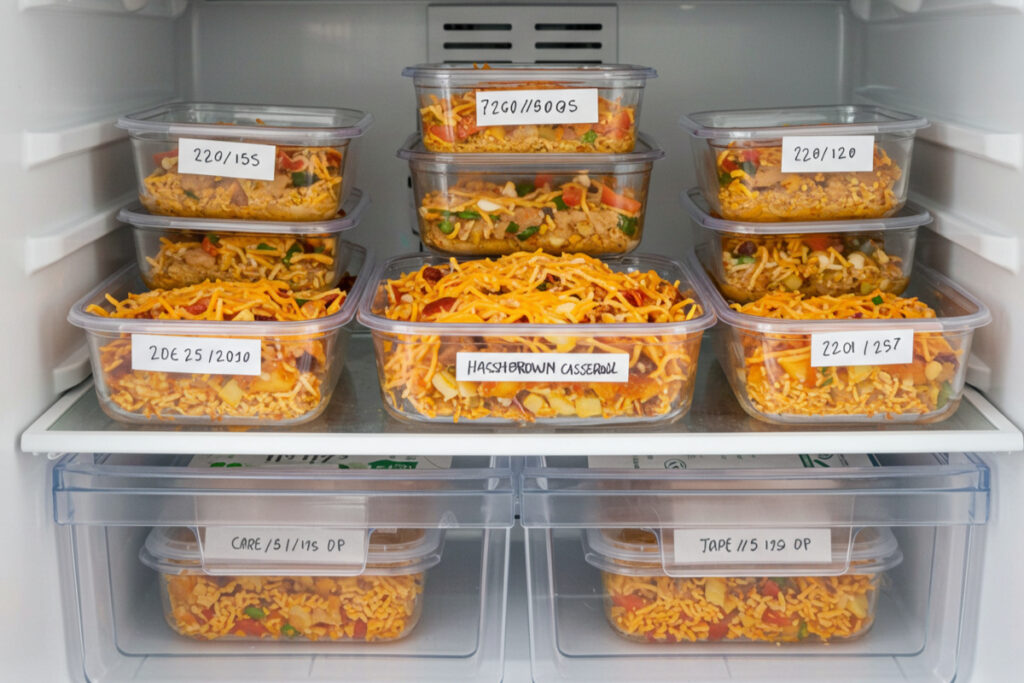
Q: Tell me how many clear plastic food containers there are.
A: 11